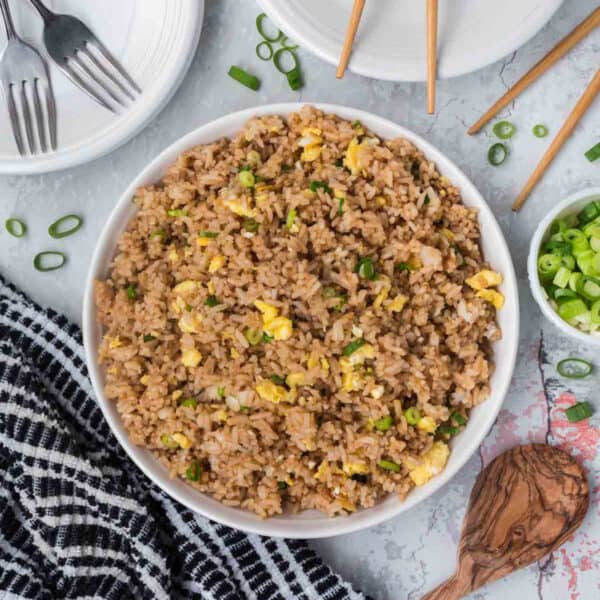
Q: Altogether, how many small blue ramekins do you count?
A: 0